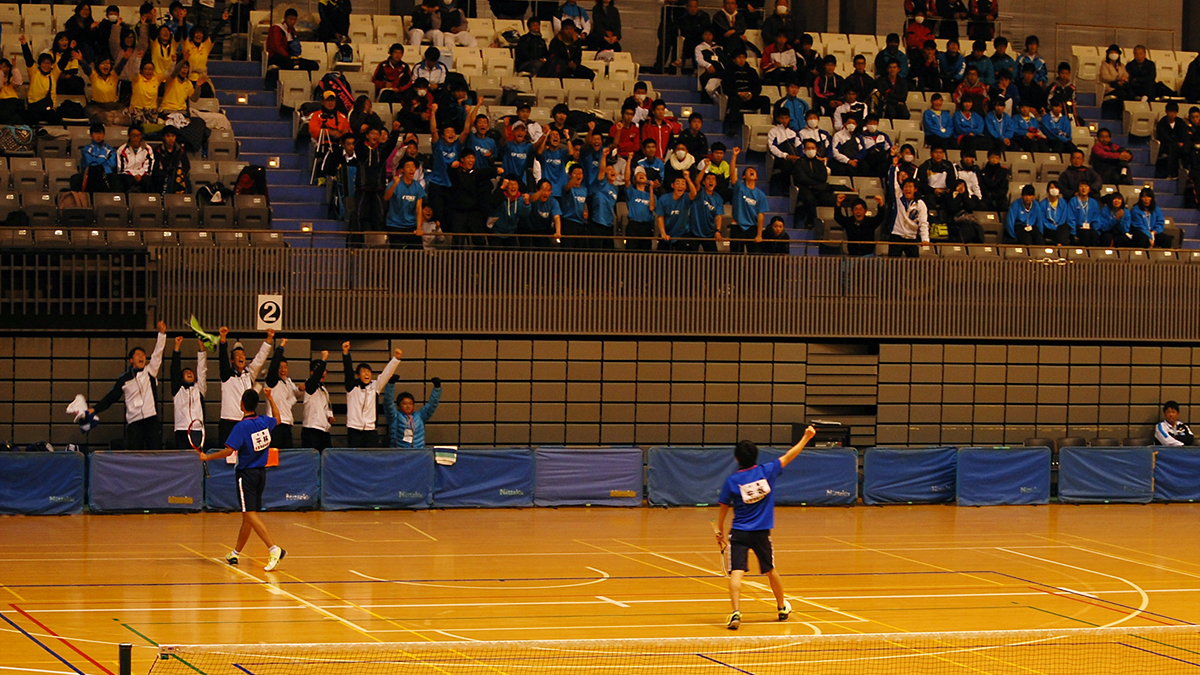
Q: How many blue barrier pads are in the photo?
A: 12